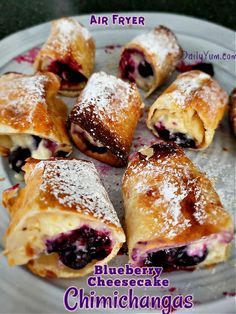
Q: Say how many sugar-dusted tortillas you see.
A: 7